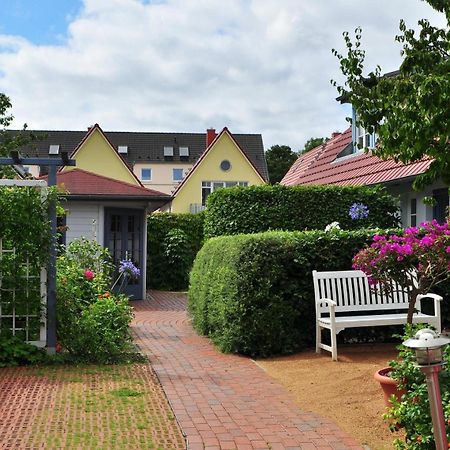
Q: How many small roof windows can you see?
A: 4